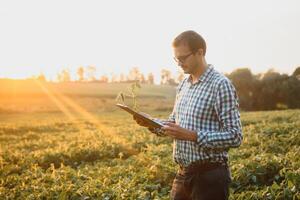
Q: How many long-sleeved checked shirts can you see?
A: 1